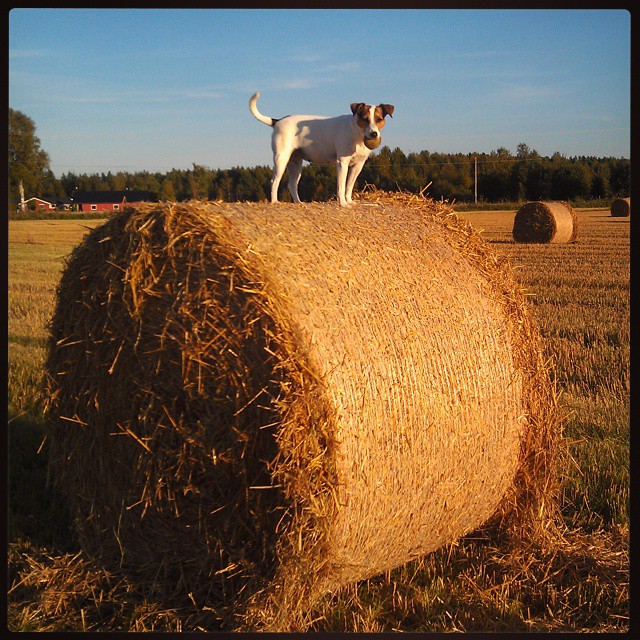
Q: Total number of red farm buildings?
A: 2